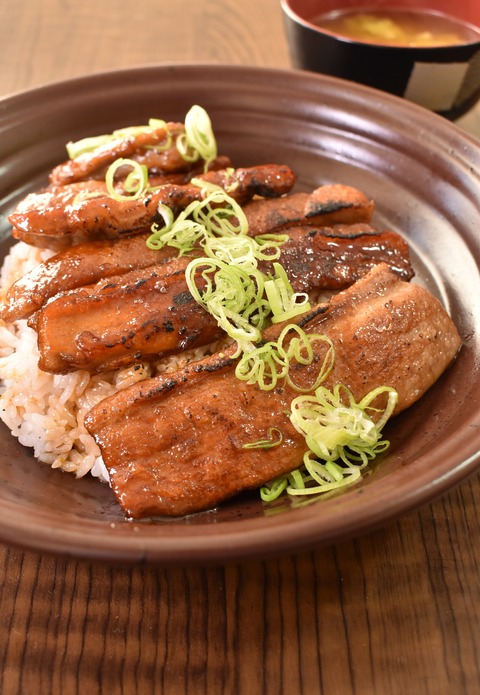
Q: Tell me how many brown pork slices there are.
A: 5